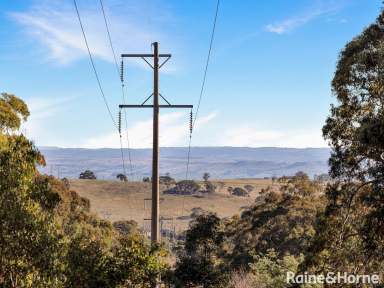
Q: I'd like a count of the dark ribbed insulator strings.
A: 3